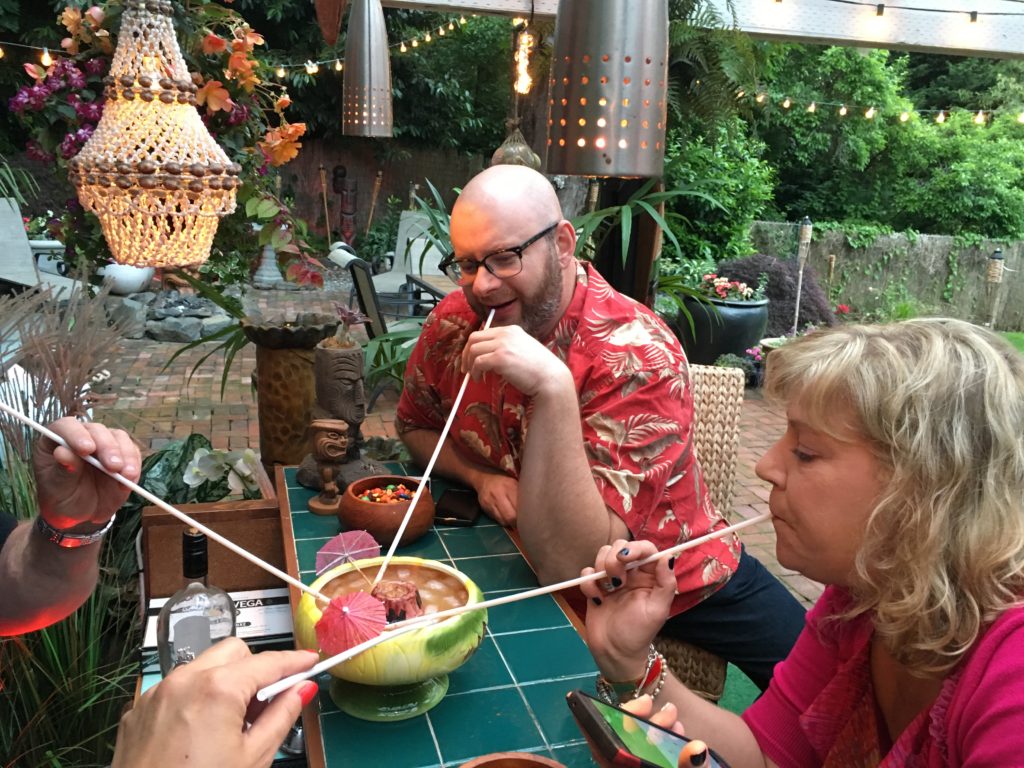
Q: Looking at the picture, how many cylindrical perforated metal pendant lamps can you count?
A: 2